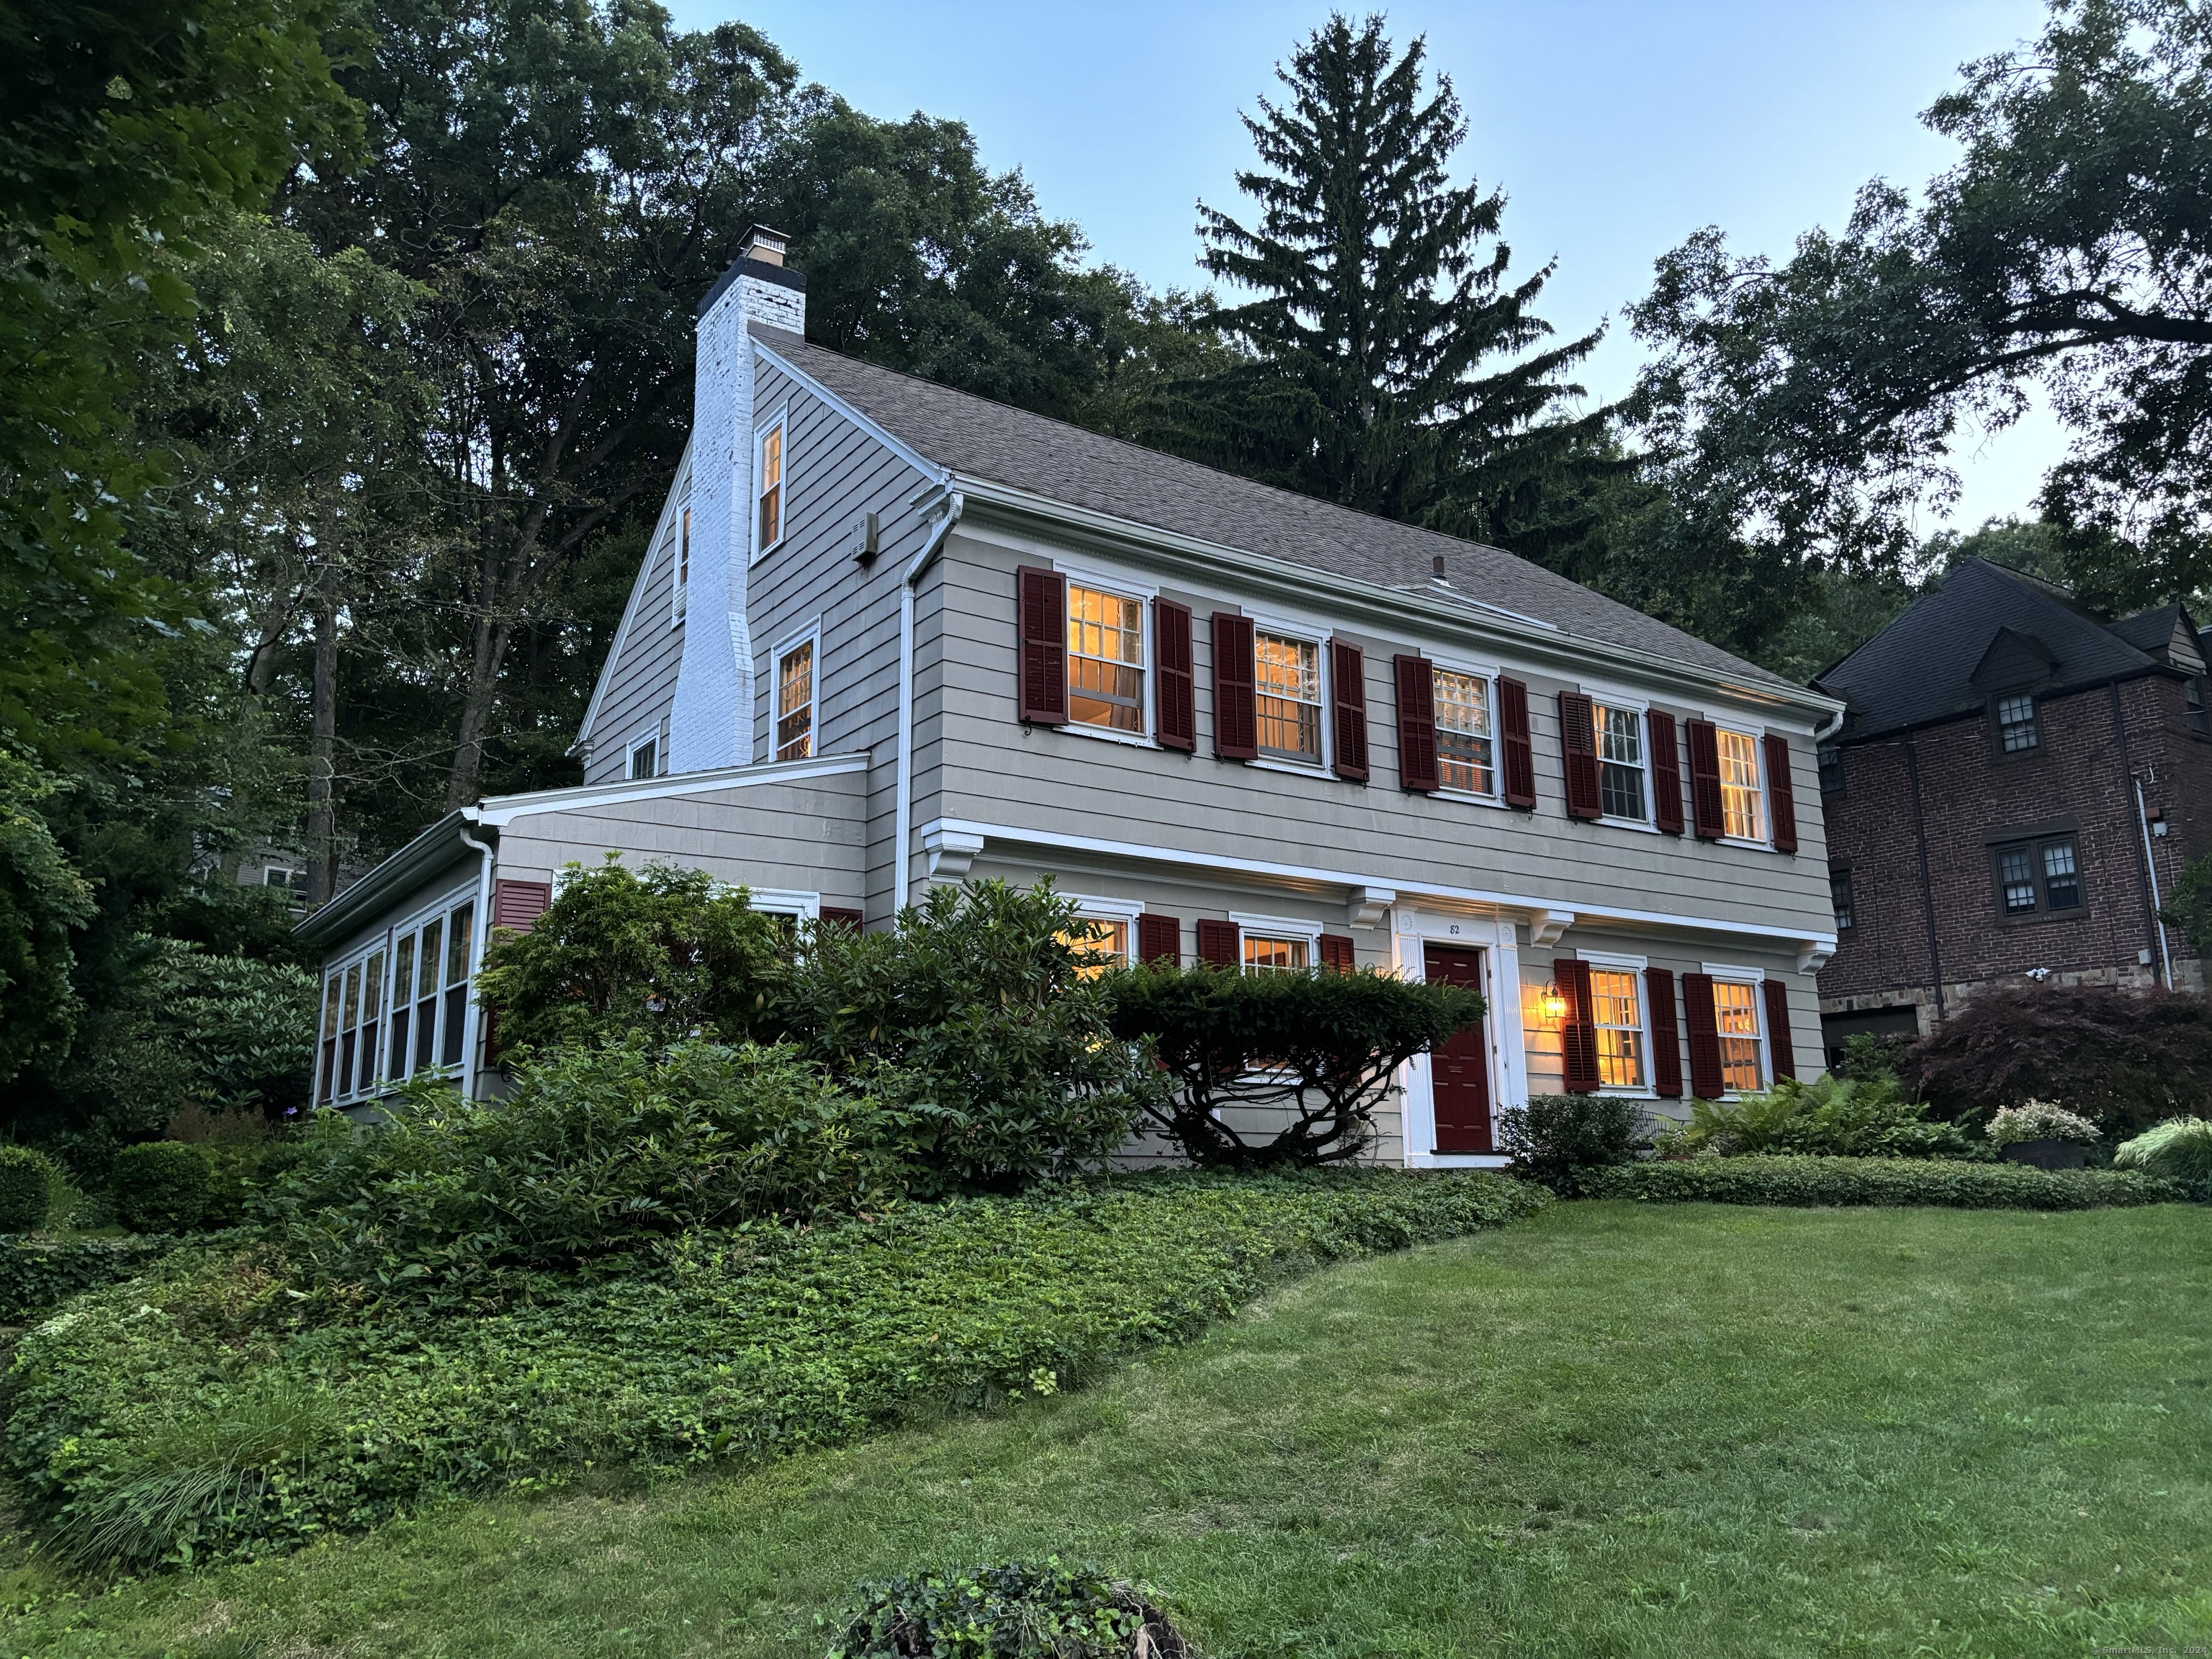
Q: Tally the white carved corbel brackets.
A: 4